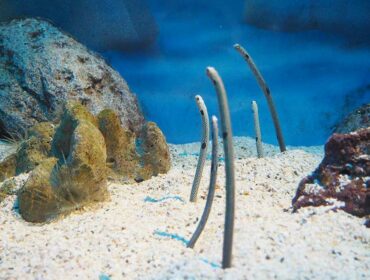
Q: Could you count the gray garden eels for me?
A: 5